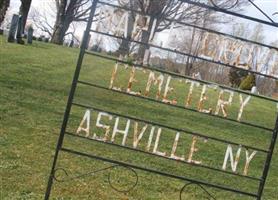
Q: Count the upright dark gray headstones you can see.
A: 3